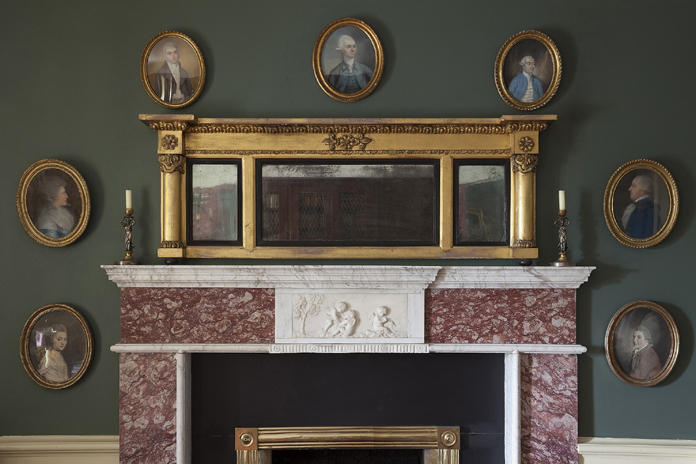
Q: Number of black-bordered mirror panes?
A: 3